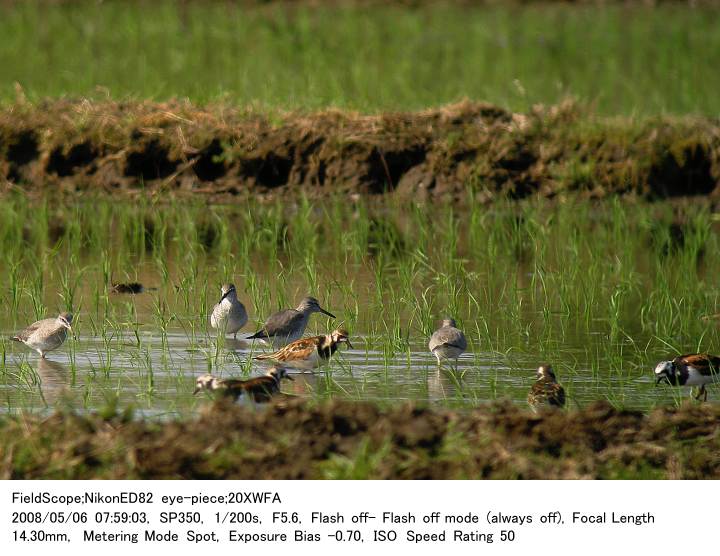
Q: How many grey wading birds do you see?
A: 4